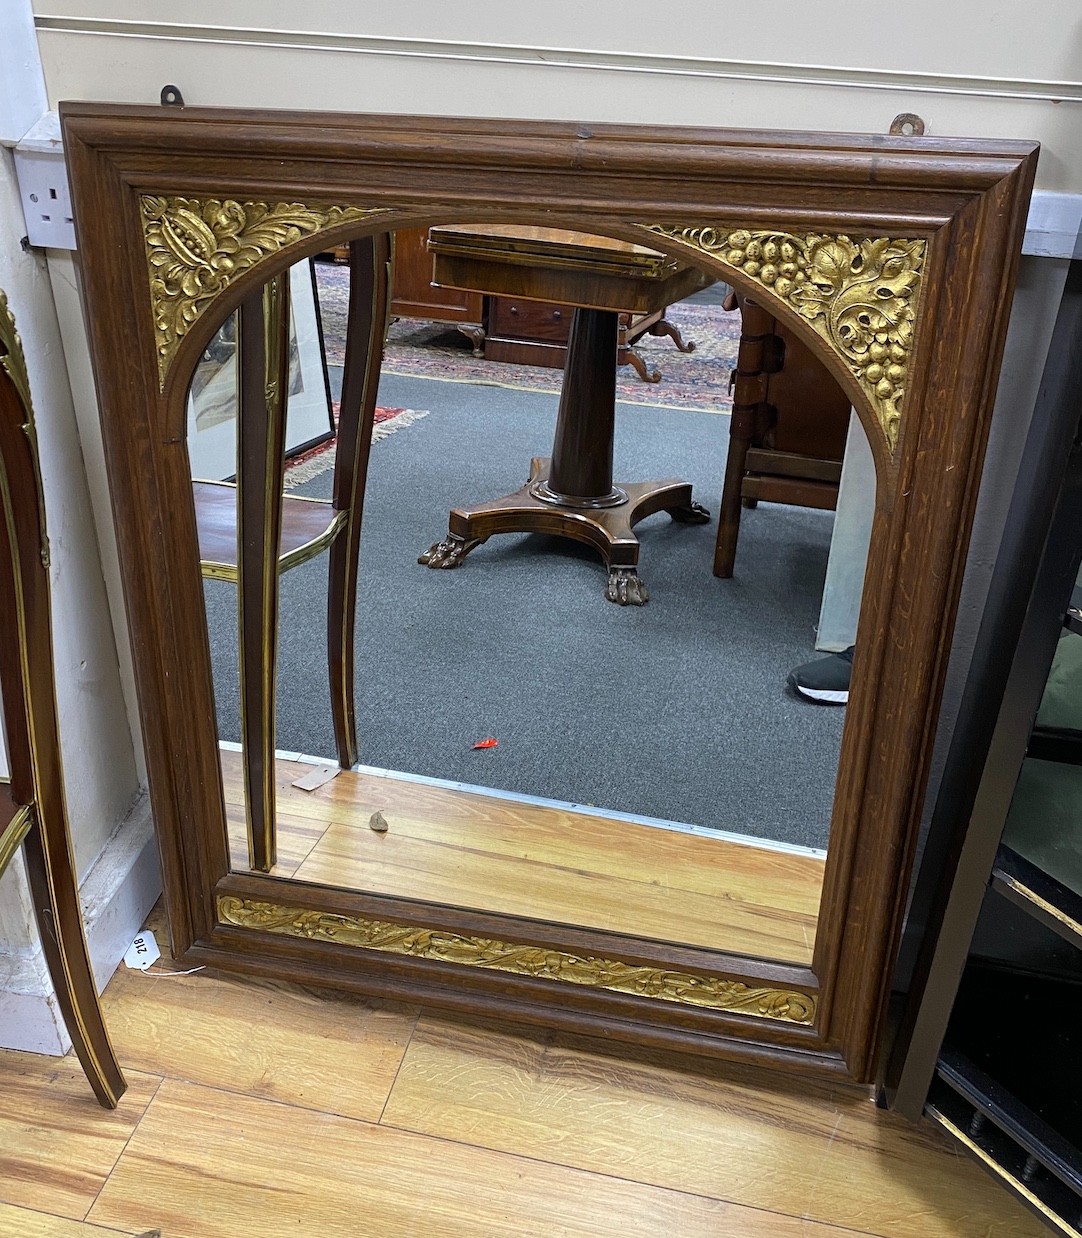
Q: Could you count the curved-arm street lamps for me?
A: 0